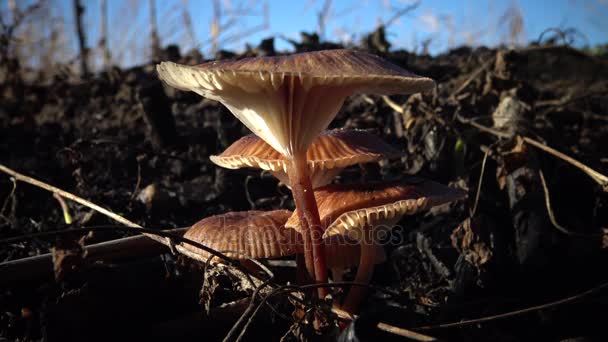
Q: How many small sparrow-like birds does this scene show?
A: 0